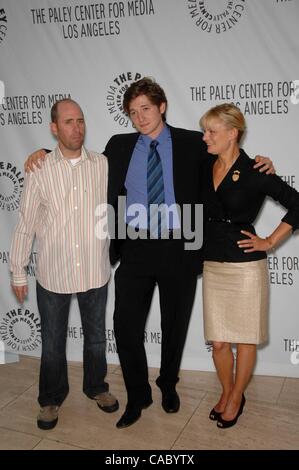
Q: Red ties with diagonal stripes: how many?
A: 0